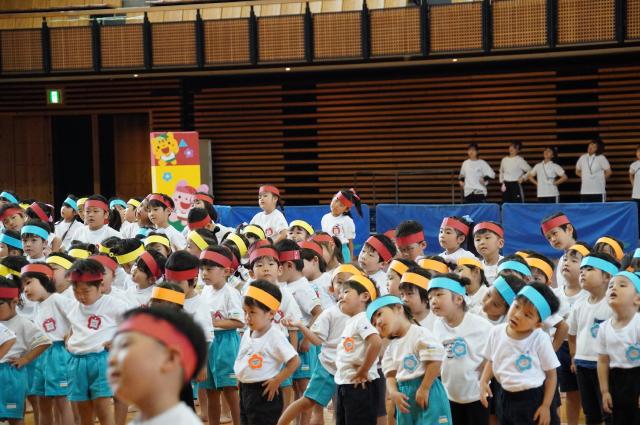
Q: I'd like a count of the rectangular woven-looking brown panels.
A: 12